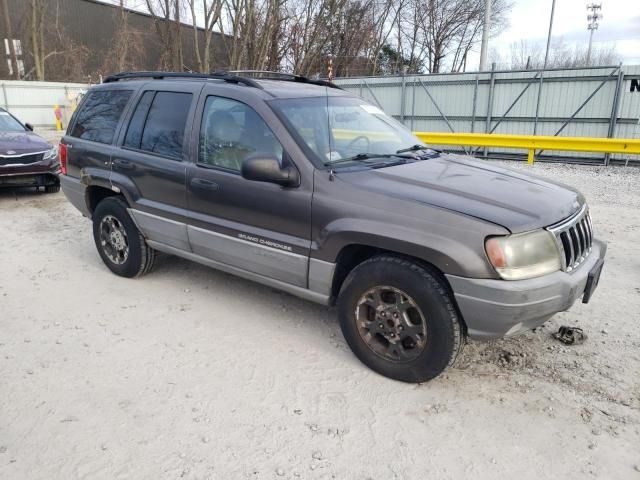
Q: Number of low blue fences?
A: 0